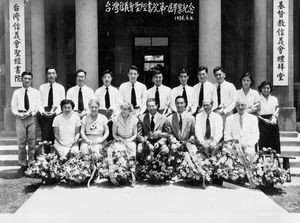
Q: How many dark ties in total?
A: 12